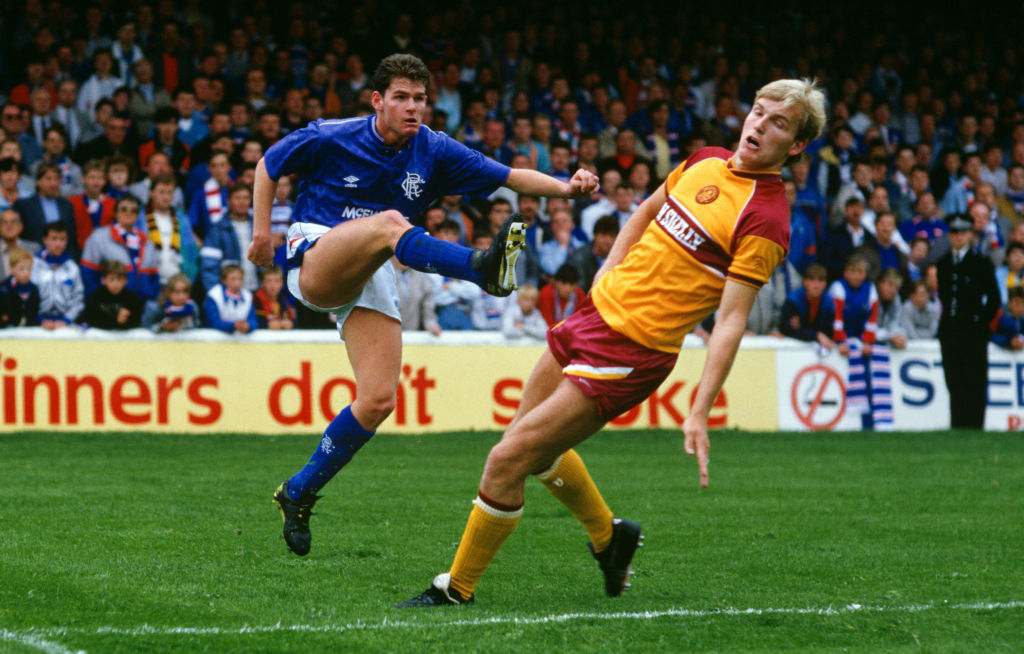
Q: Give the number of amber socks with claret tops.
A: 2